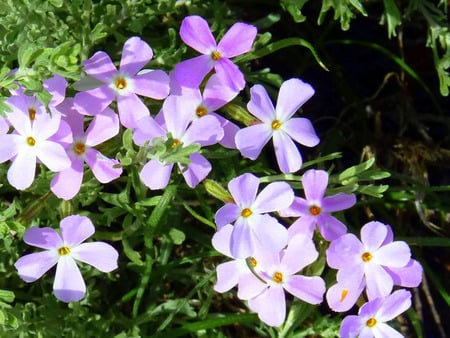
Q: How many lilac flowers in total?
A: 15